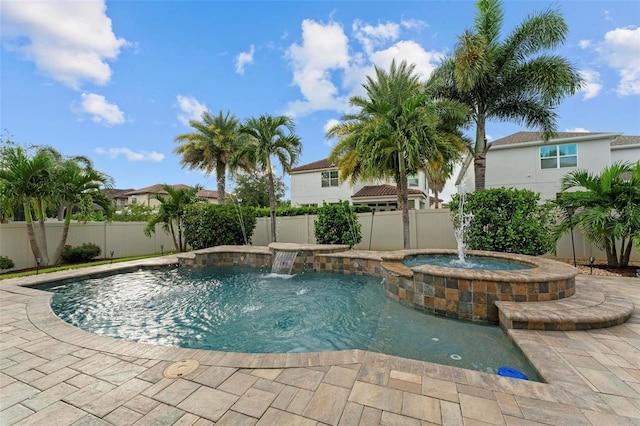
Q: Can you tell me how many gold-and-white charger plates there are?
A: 0